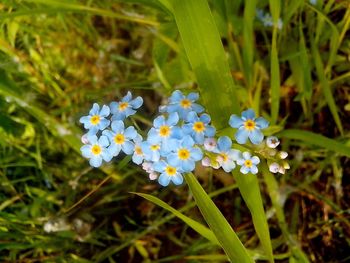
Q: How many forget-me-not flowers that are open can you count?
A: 14